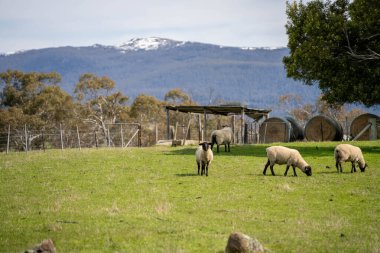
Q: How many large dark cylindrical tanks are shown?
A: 3